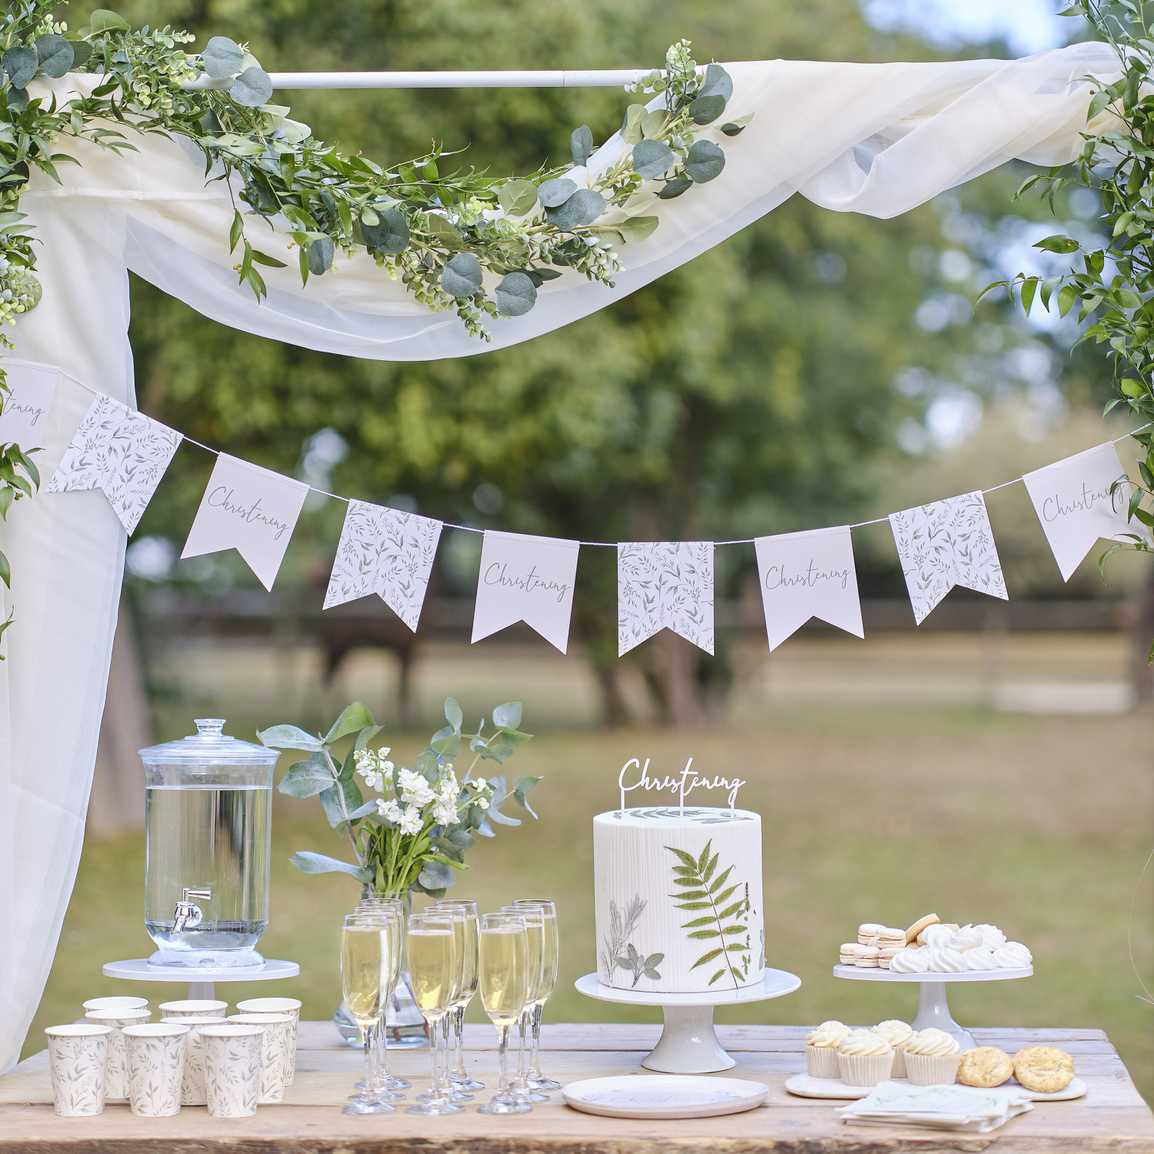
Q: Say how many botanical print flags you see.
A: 4